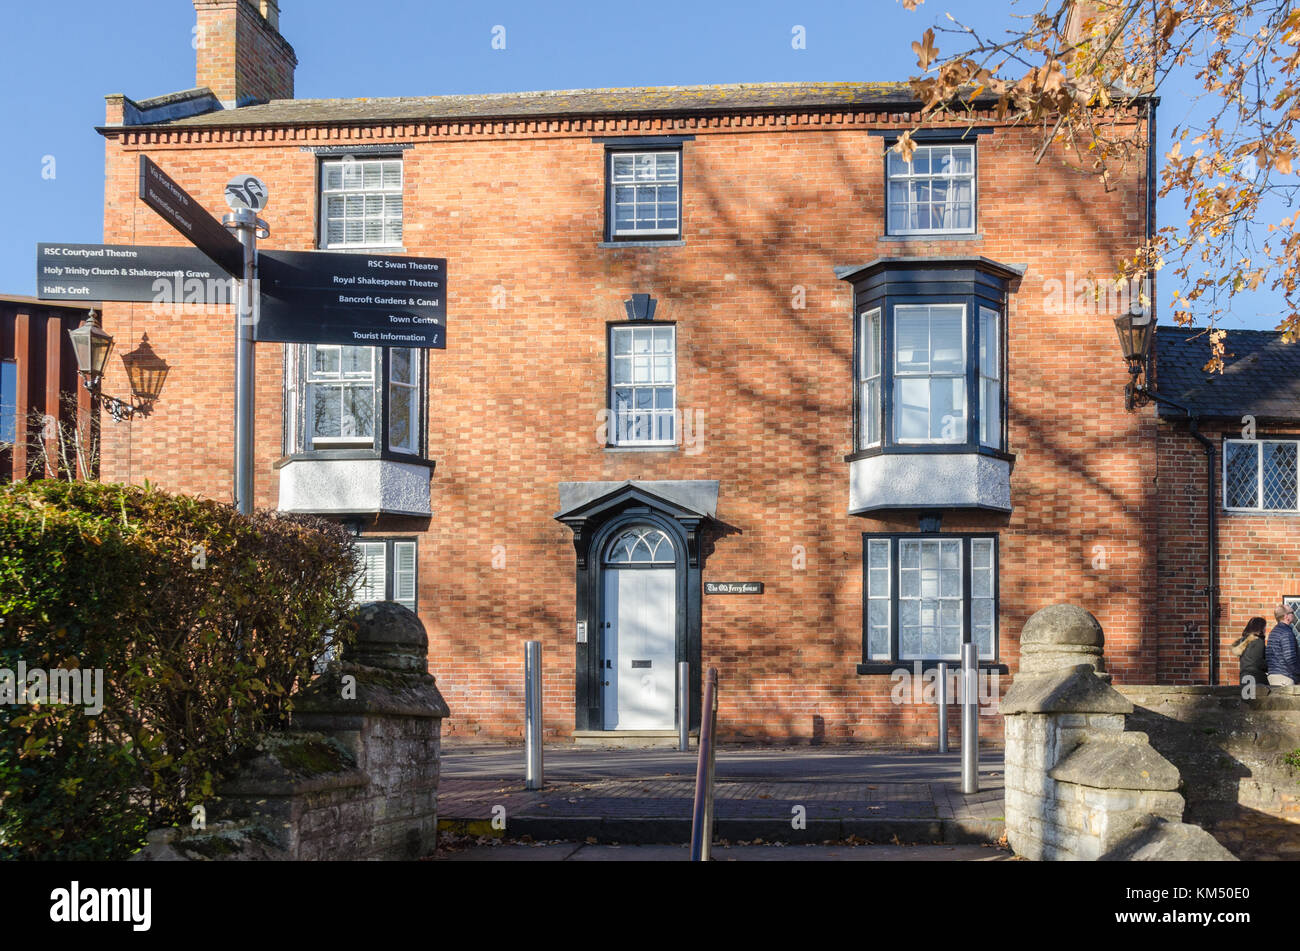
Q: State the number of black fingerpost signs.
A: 3